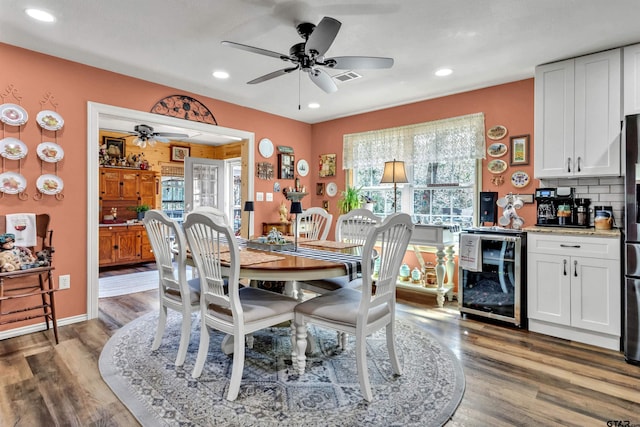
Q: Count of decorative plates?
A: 13